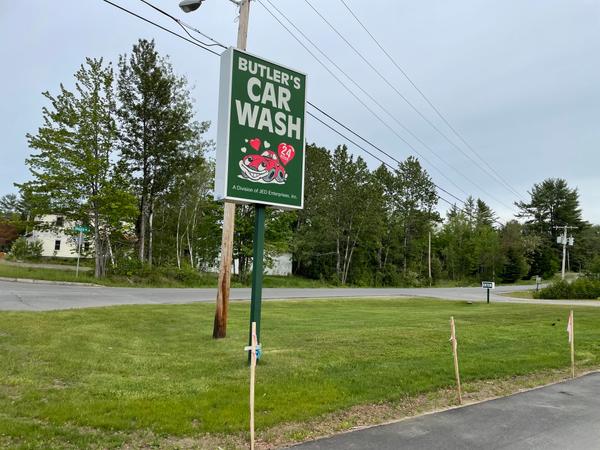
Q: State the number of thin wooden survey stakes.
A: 3